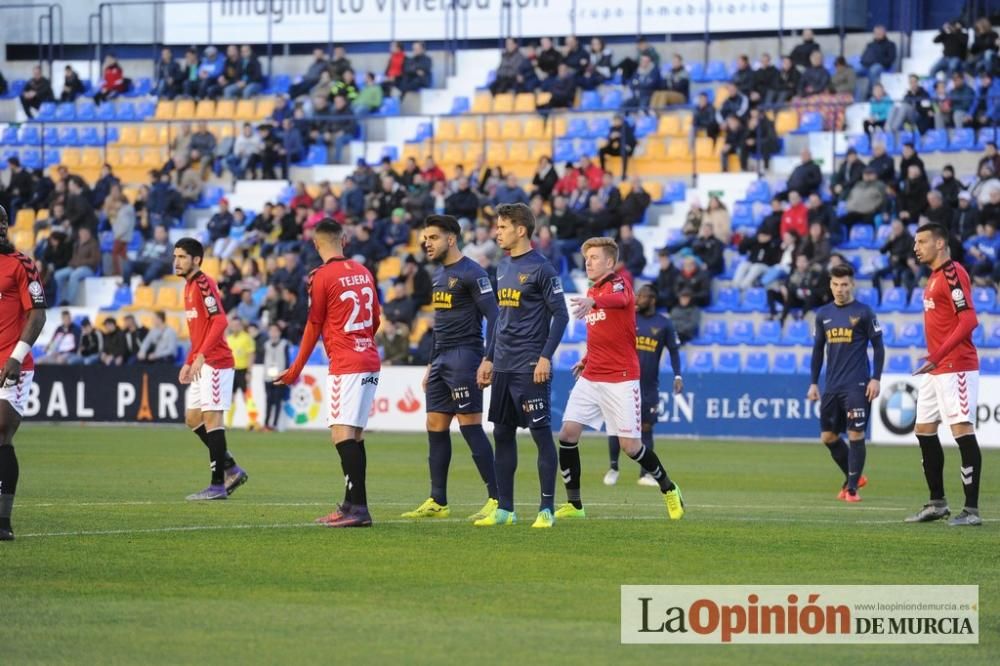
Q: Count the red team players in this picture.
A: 5